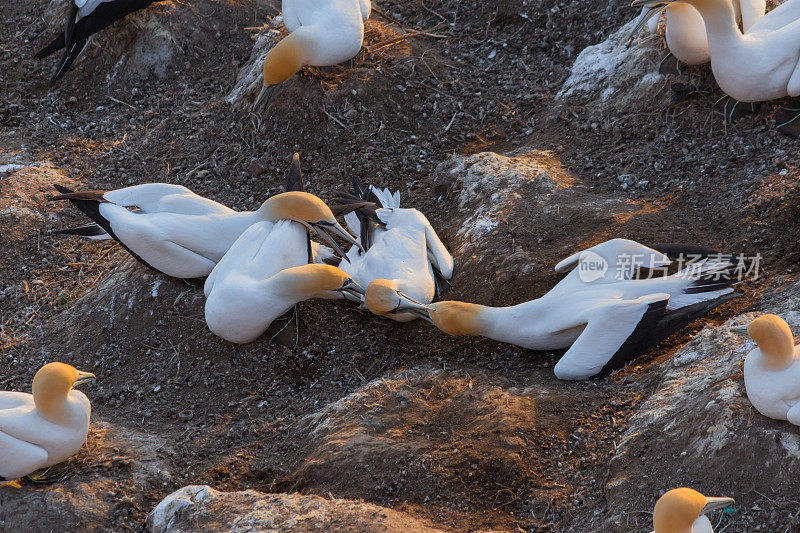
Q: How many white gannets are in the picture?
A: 11